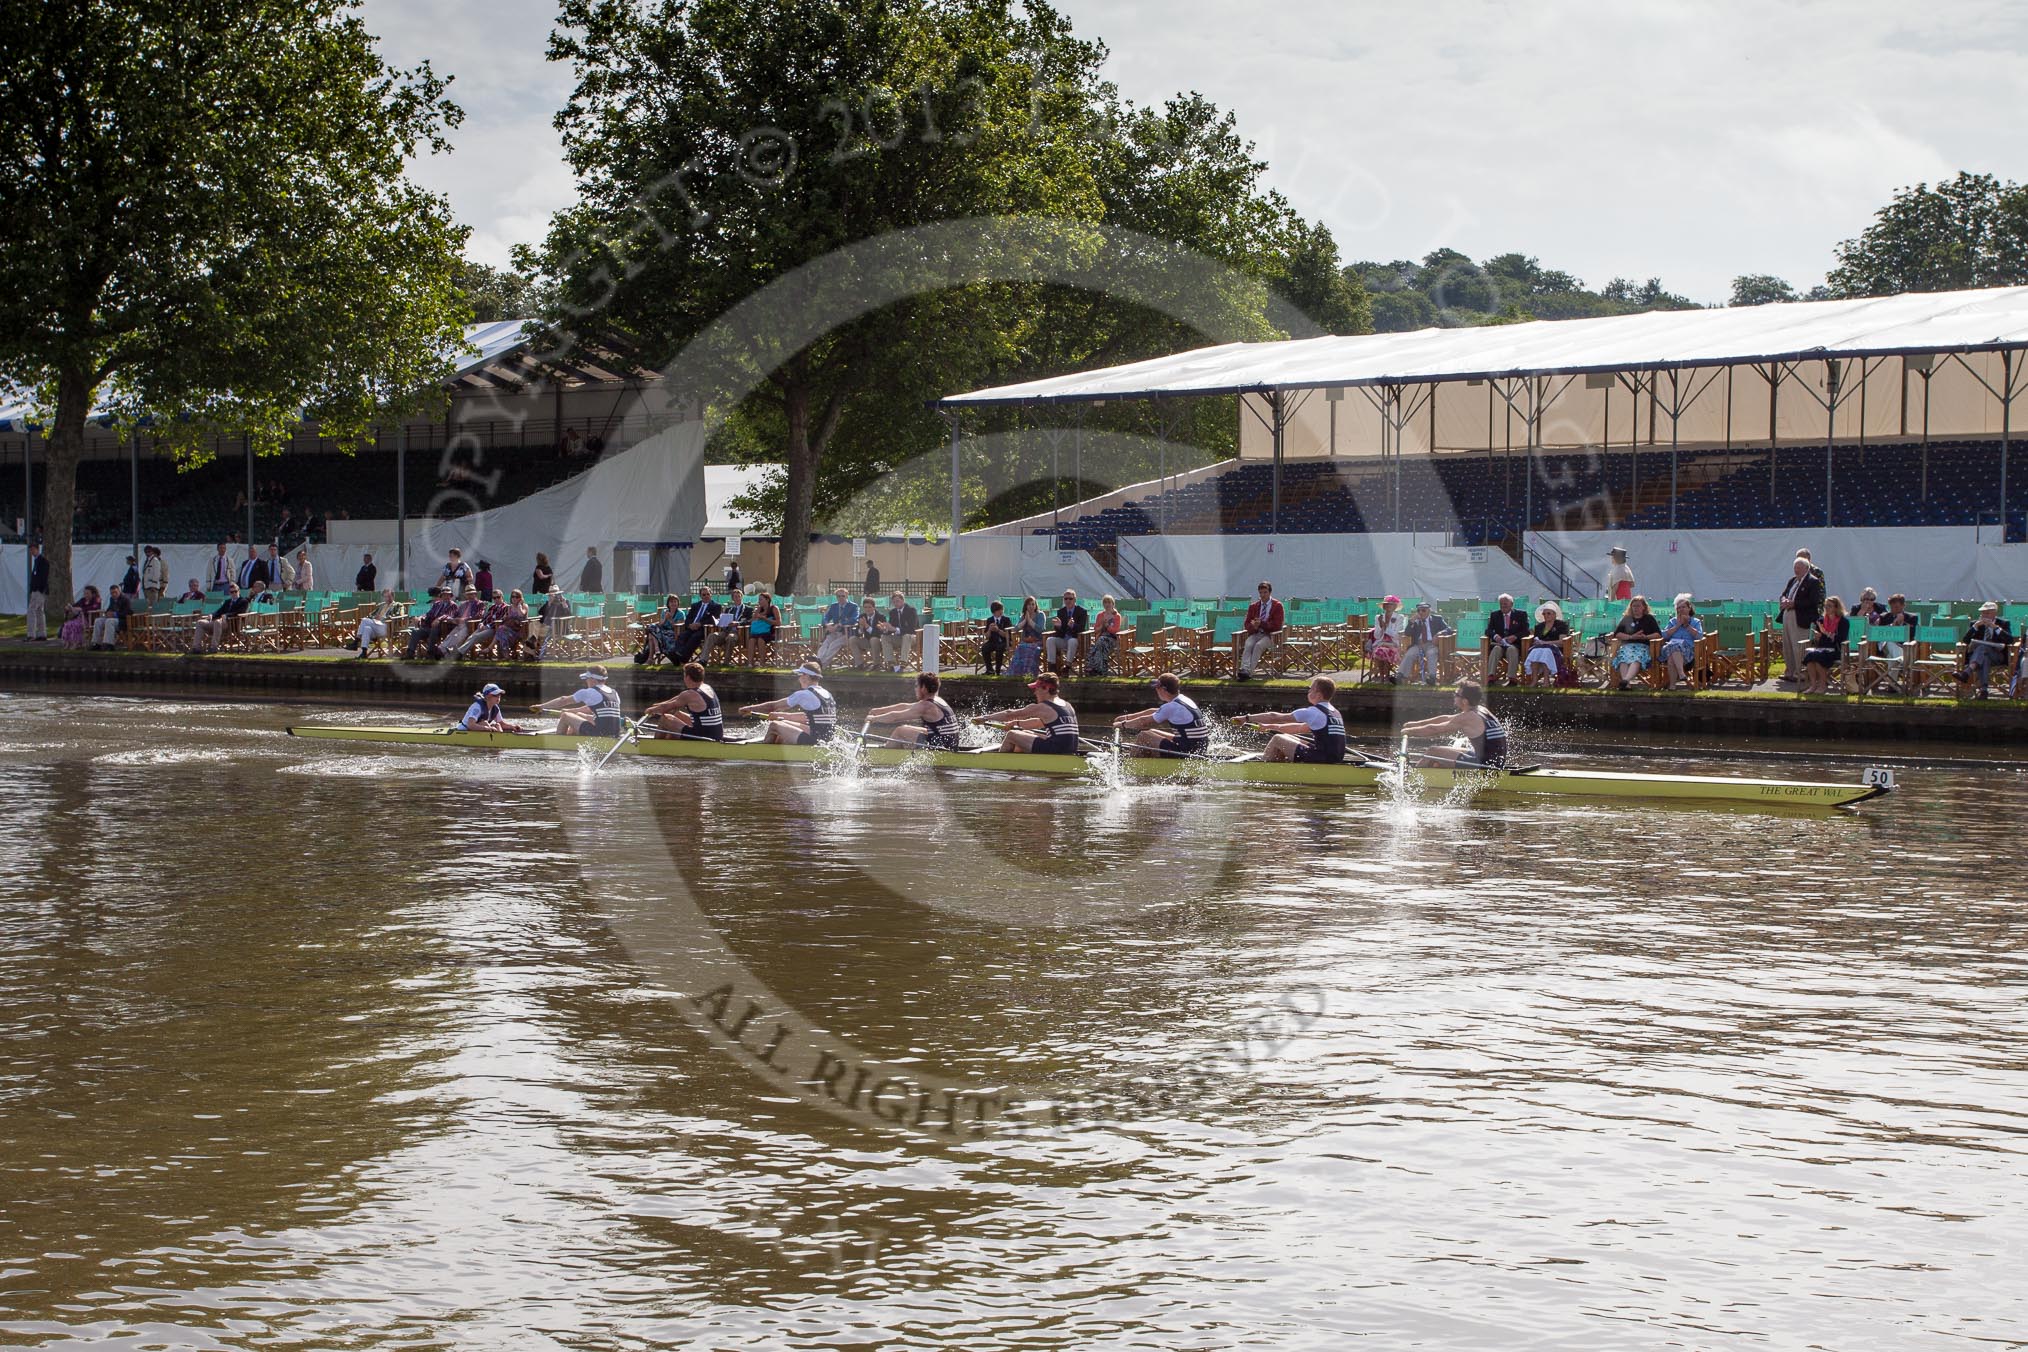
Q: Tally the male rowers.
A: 8